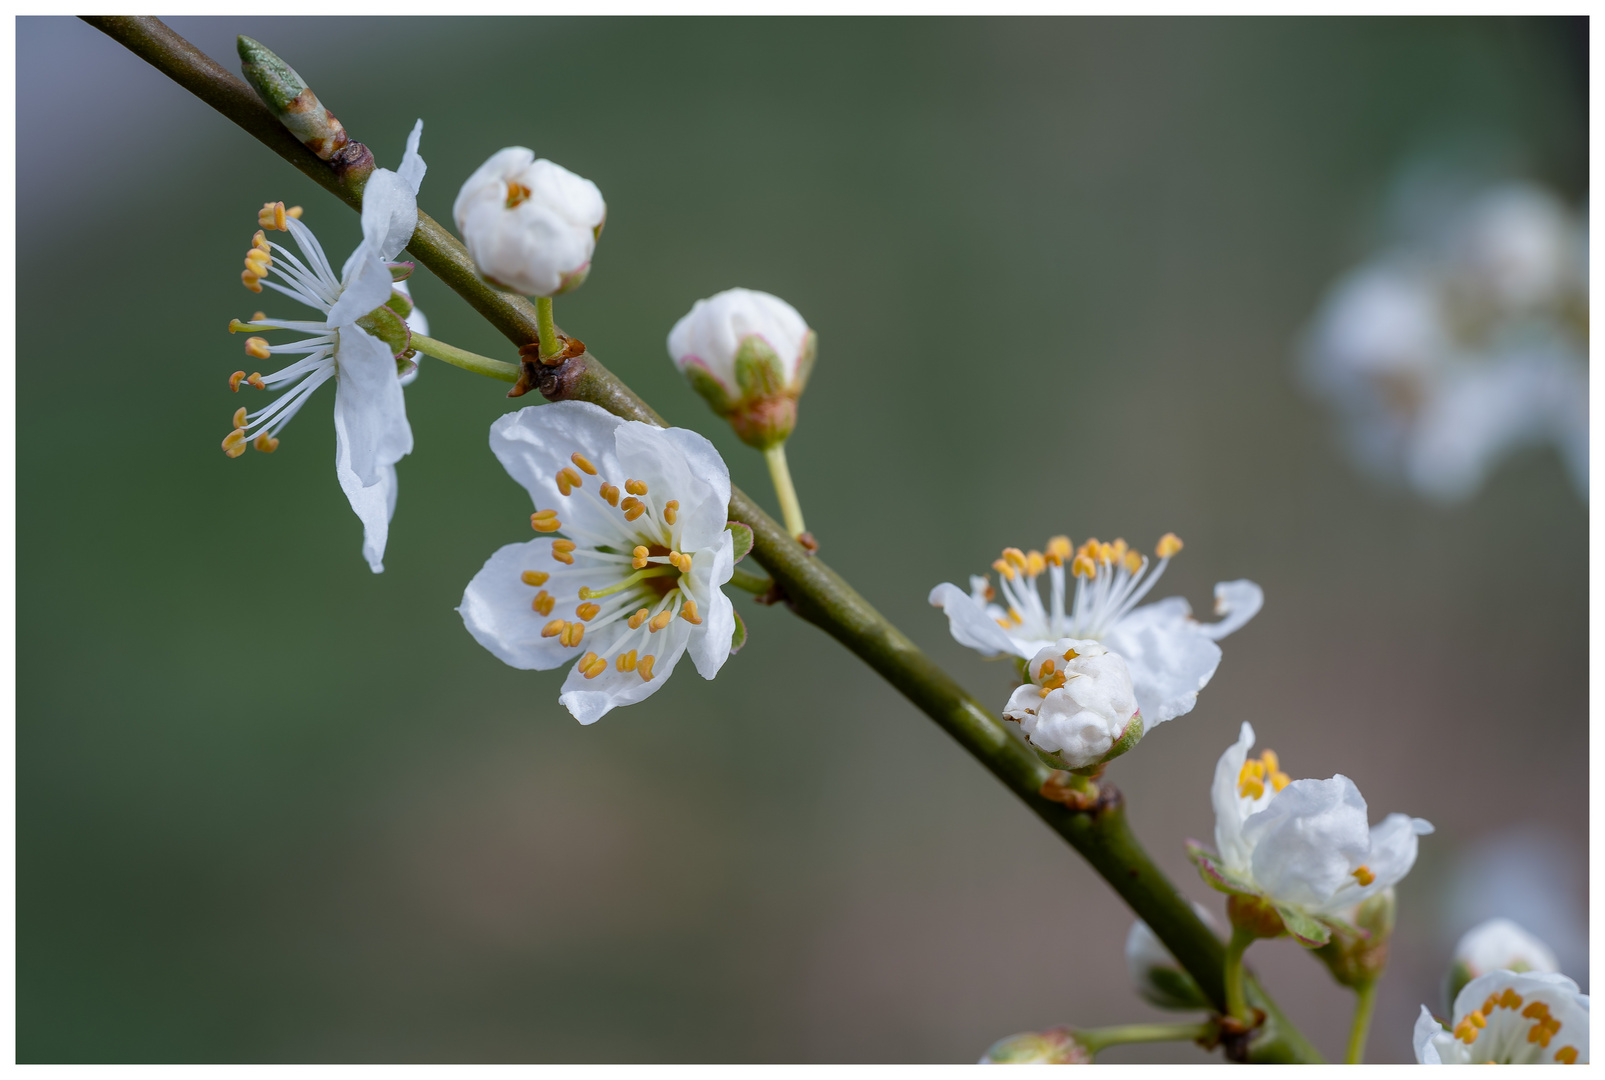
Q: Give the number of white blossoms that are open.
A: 5